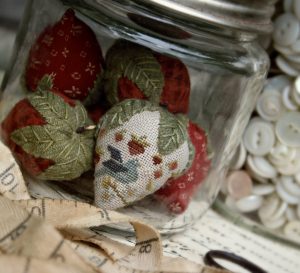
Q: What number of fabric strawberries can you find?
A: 5